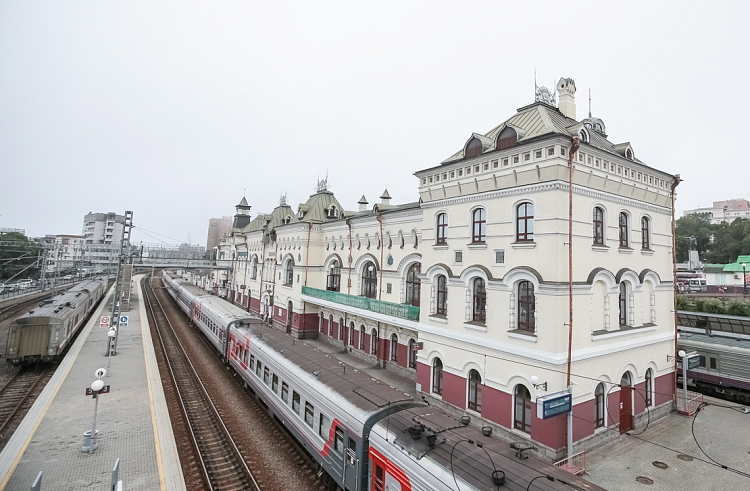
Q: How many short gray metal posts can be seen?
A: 2